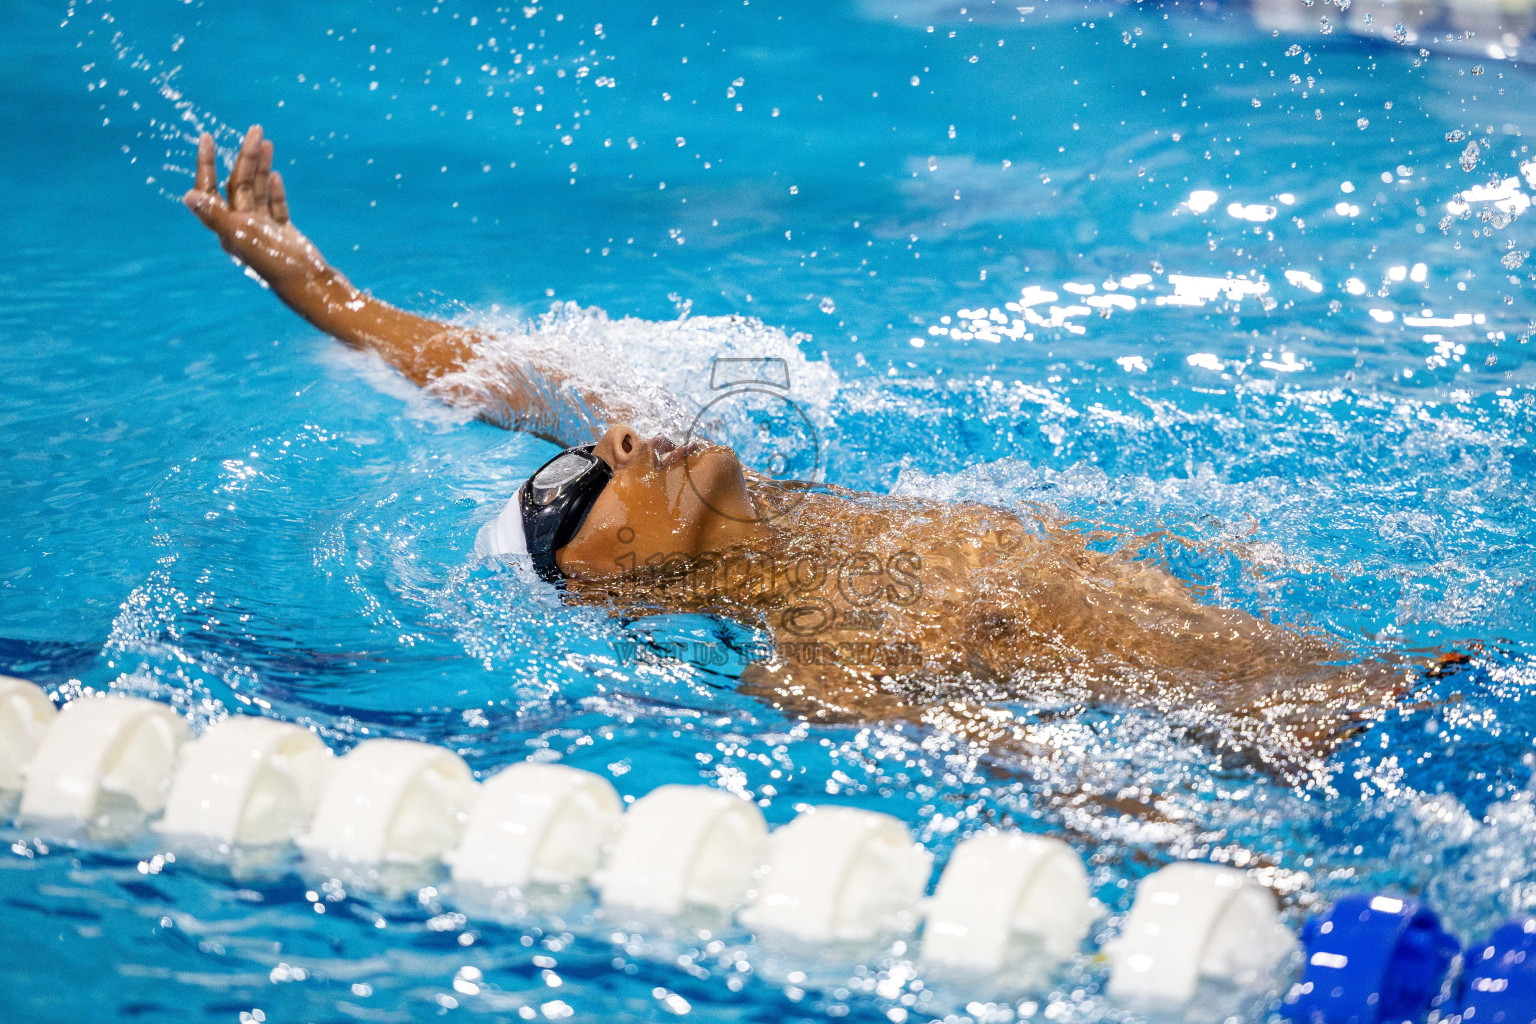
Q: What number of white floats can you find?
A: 9